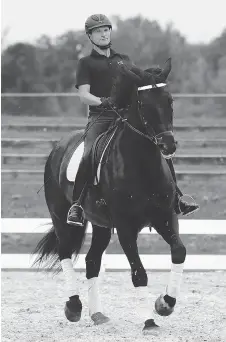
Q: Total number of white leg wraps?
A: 4